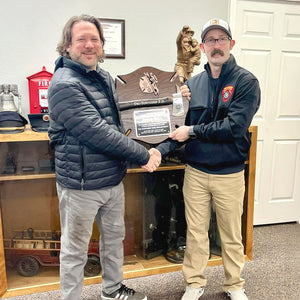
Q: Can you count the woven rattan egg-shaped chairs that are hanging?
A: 0